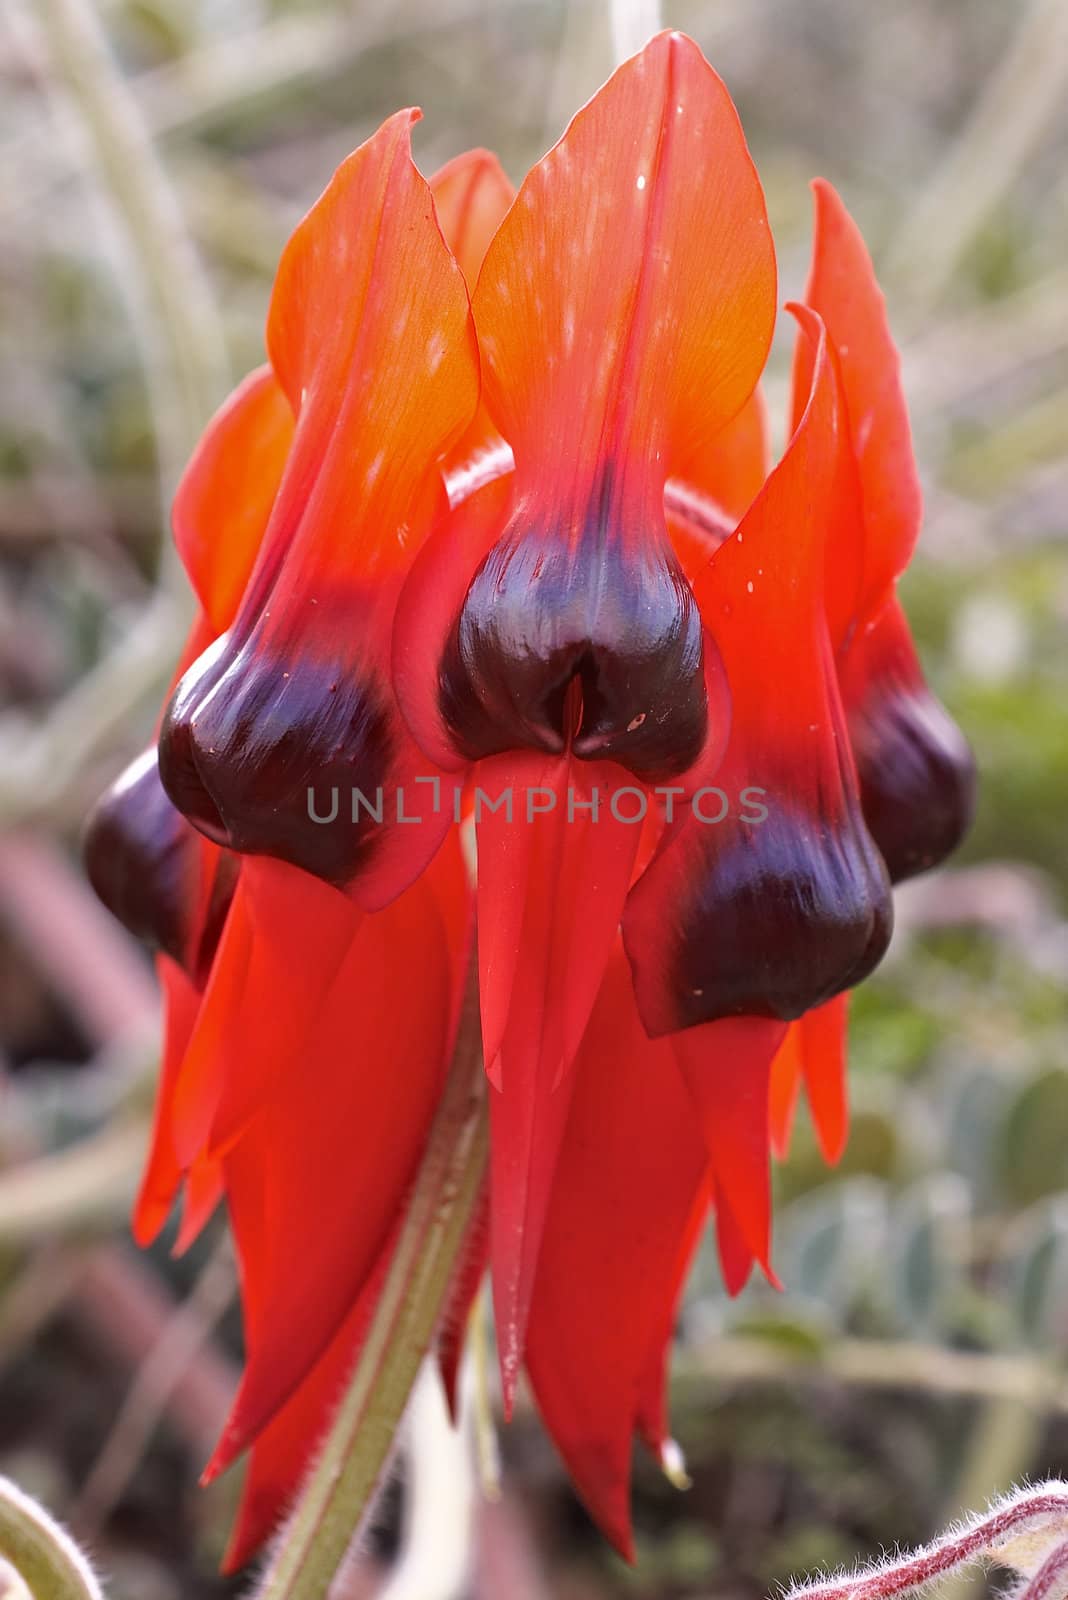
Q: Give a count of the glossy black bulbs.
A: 5